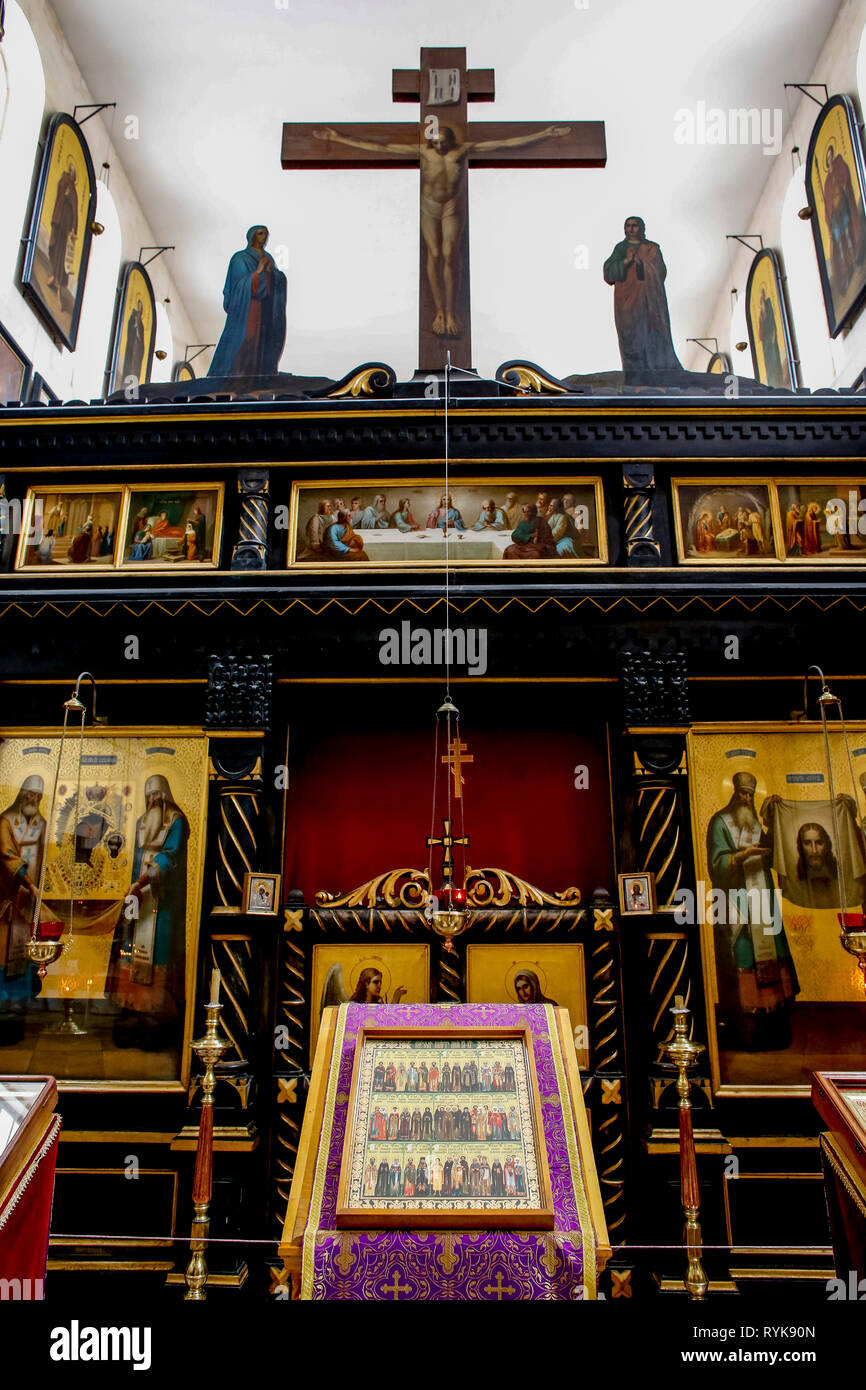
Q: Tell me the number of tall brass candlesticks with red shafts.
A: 2